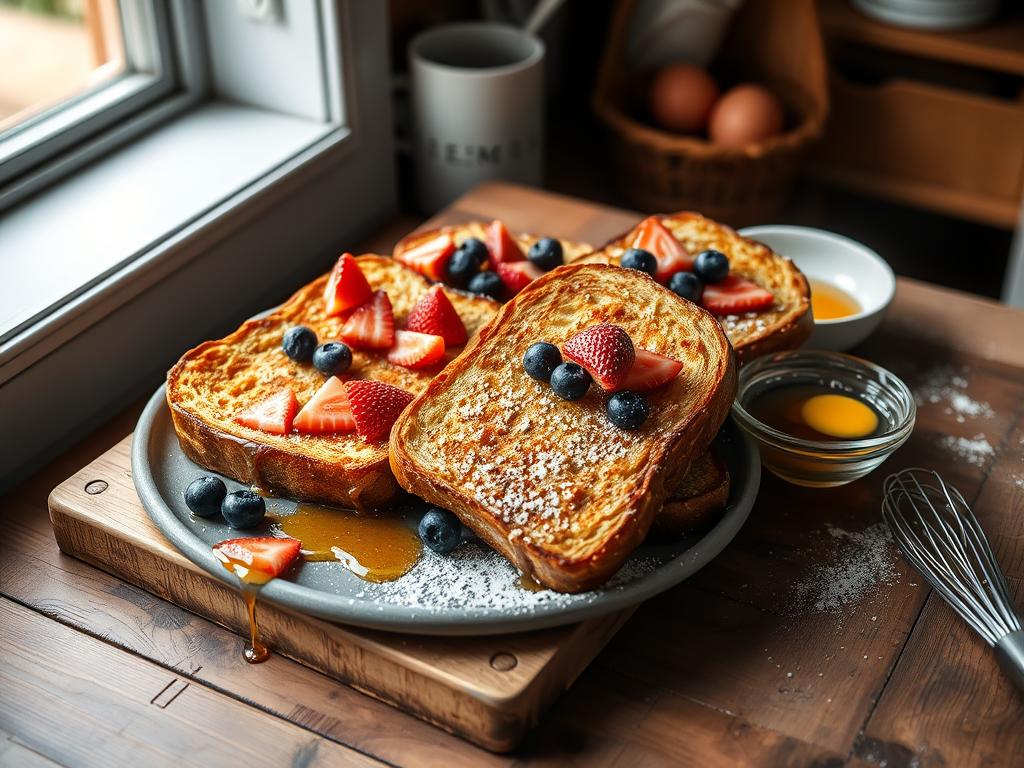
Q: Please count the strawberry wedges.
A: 15